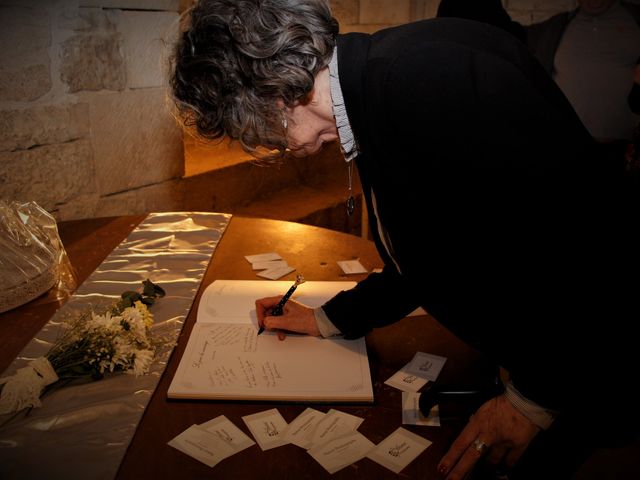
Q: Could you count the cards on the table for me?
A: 14